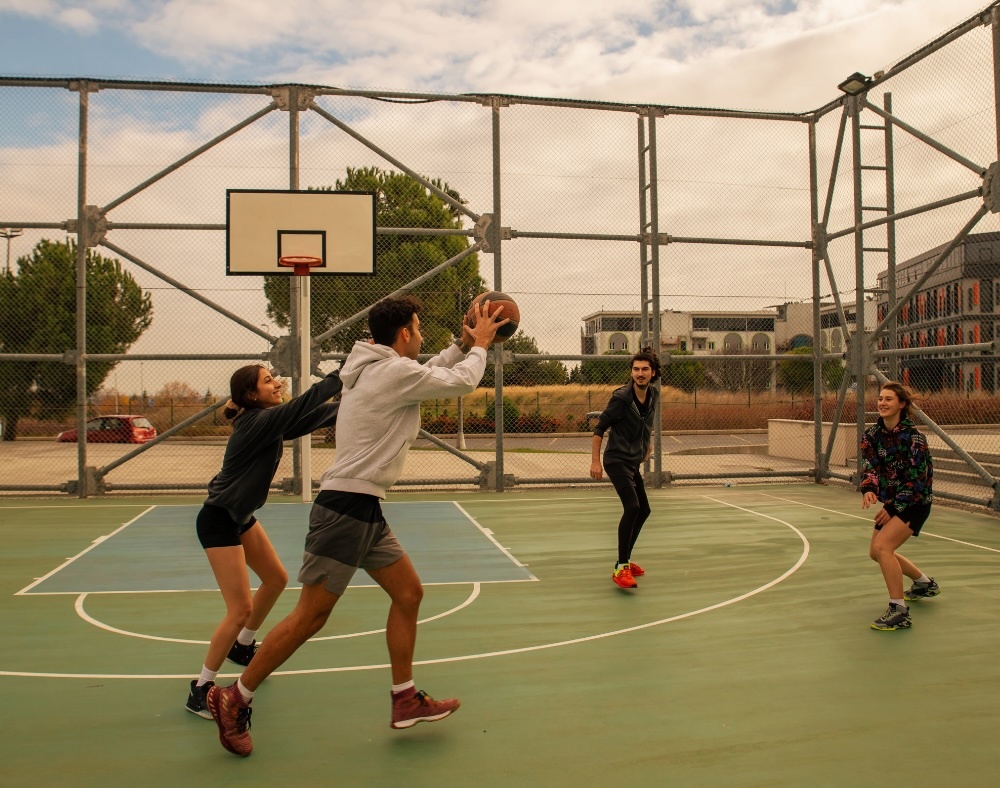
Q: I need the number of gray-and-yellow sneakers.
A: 2